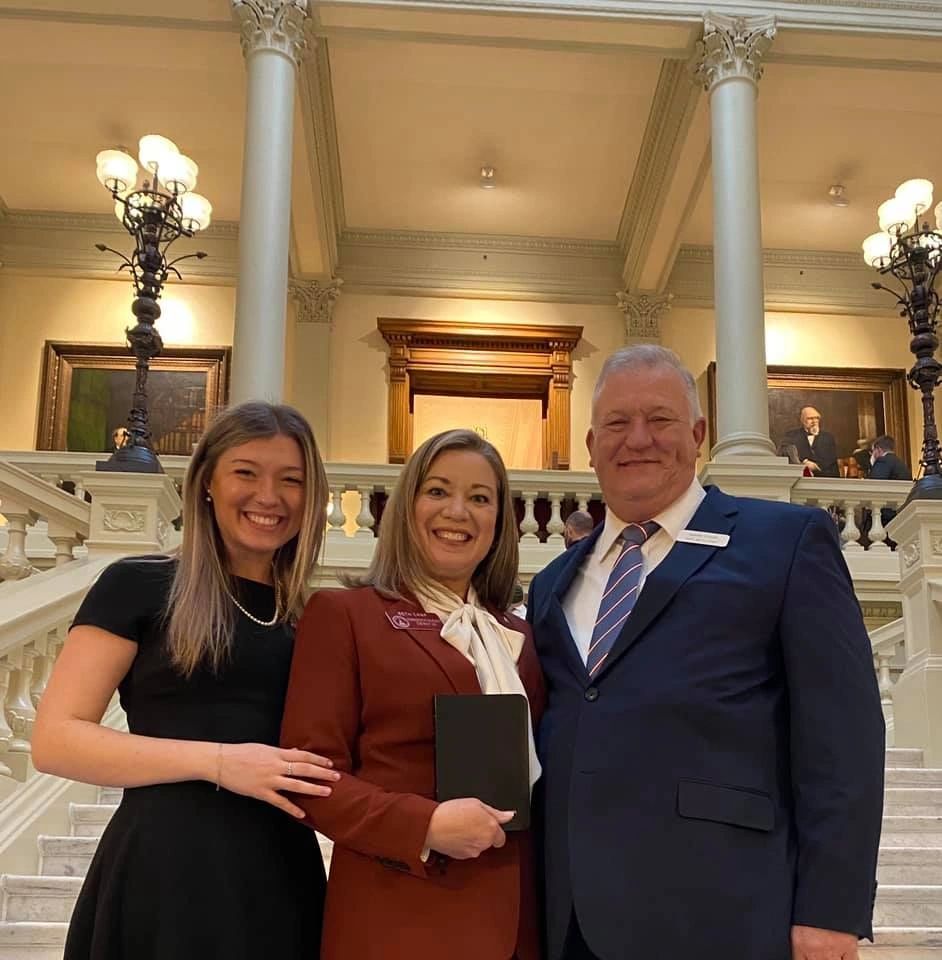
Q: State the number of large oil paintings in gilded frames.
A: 2